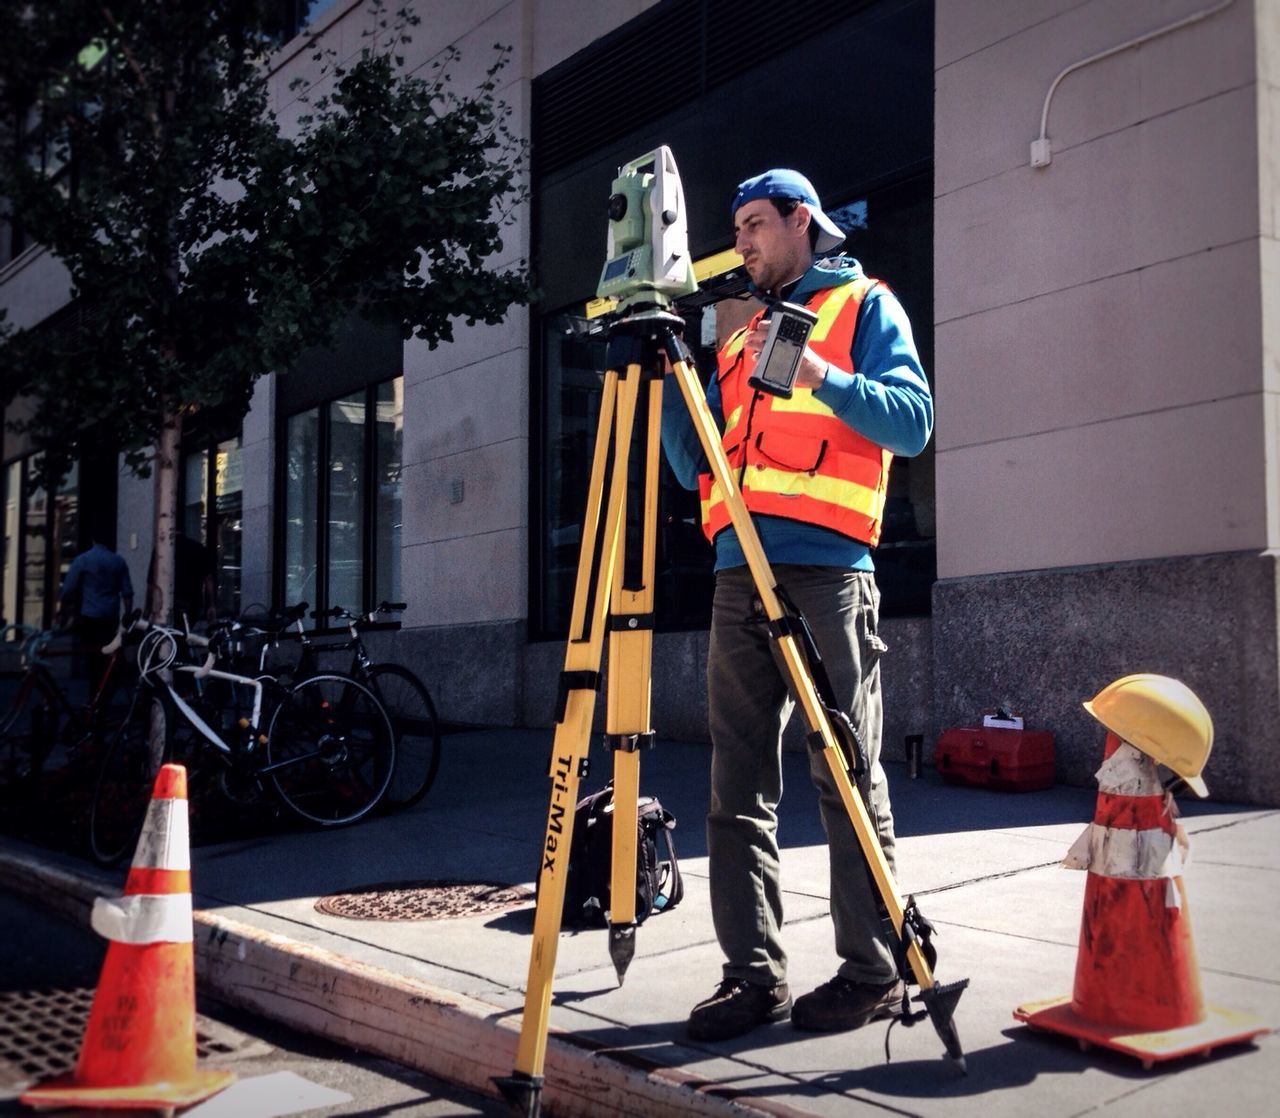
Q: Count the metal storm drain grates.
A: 1